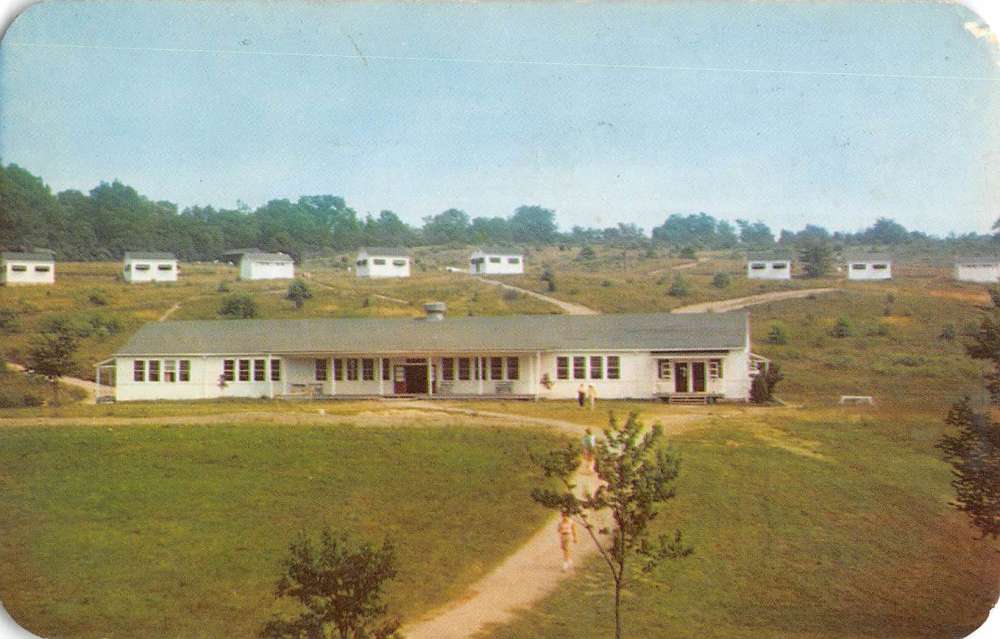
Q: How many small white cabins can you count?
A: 8